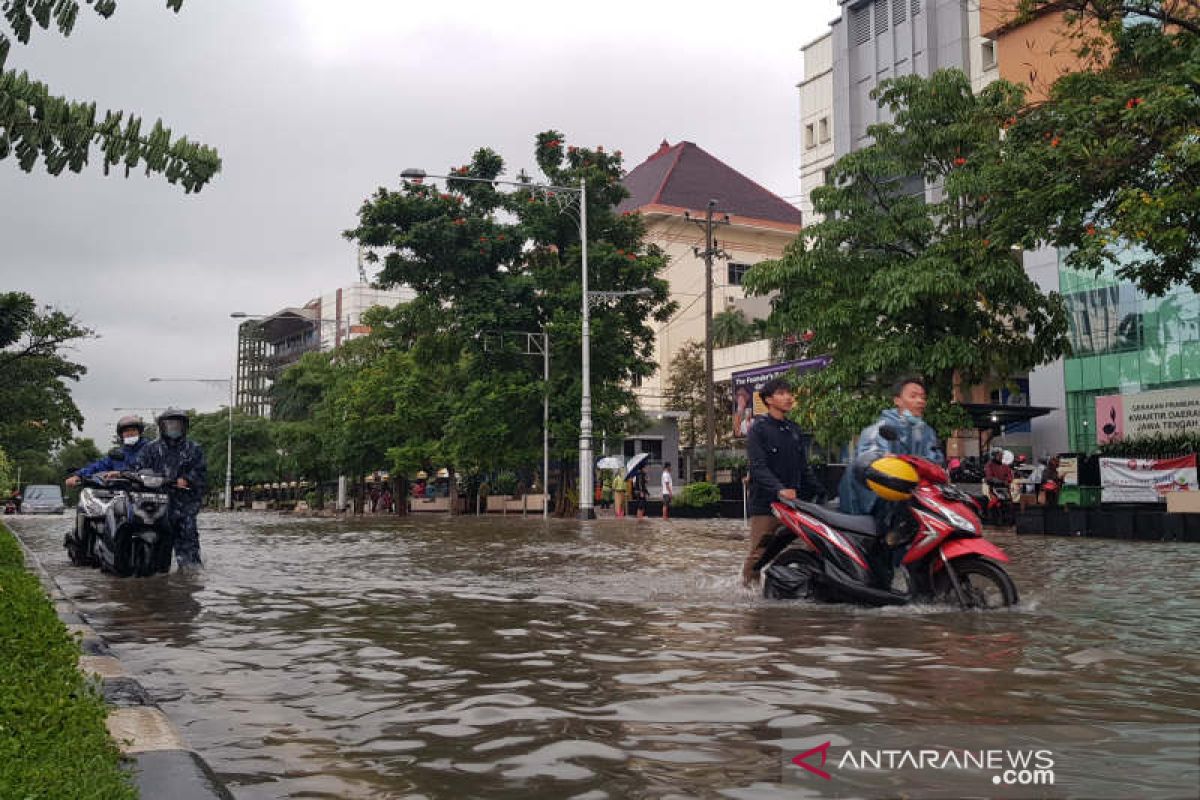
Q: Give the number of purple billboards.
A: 1